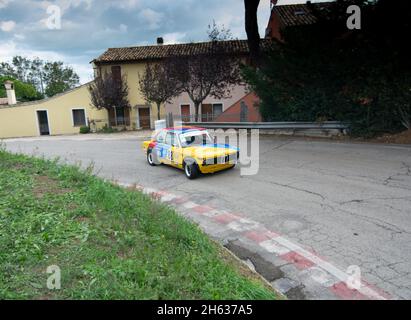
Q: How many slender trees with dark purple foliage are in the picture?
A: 3